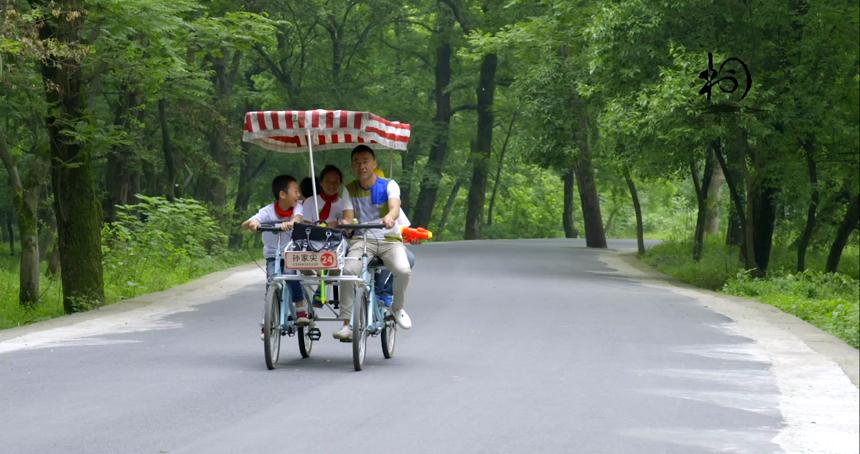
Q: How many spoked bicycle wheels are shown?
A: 4